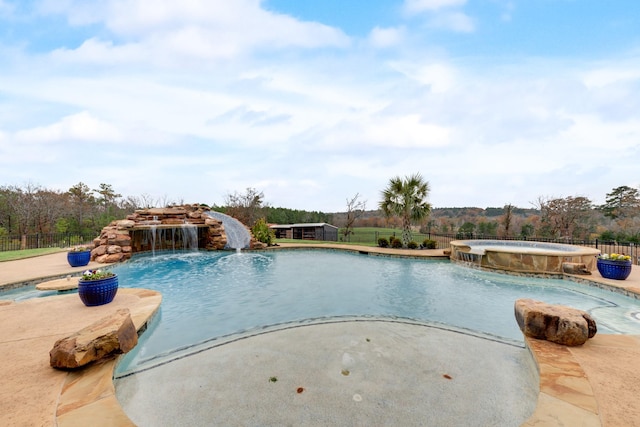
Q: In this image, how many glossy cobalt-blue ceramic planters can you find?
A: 3